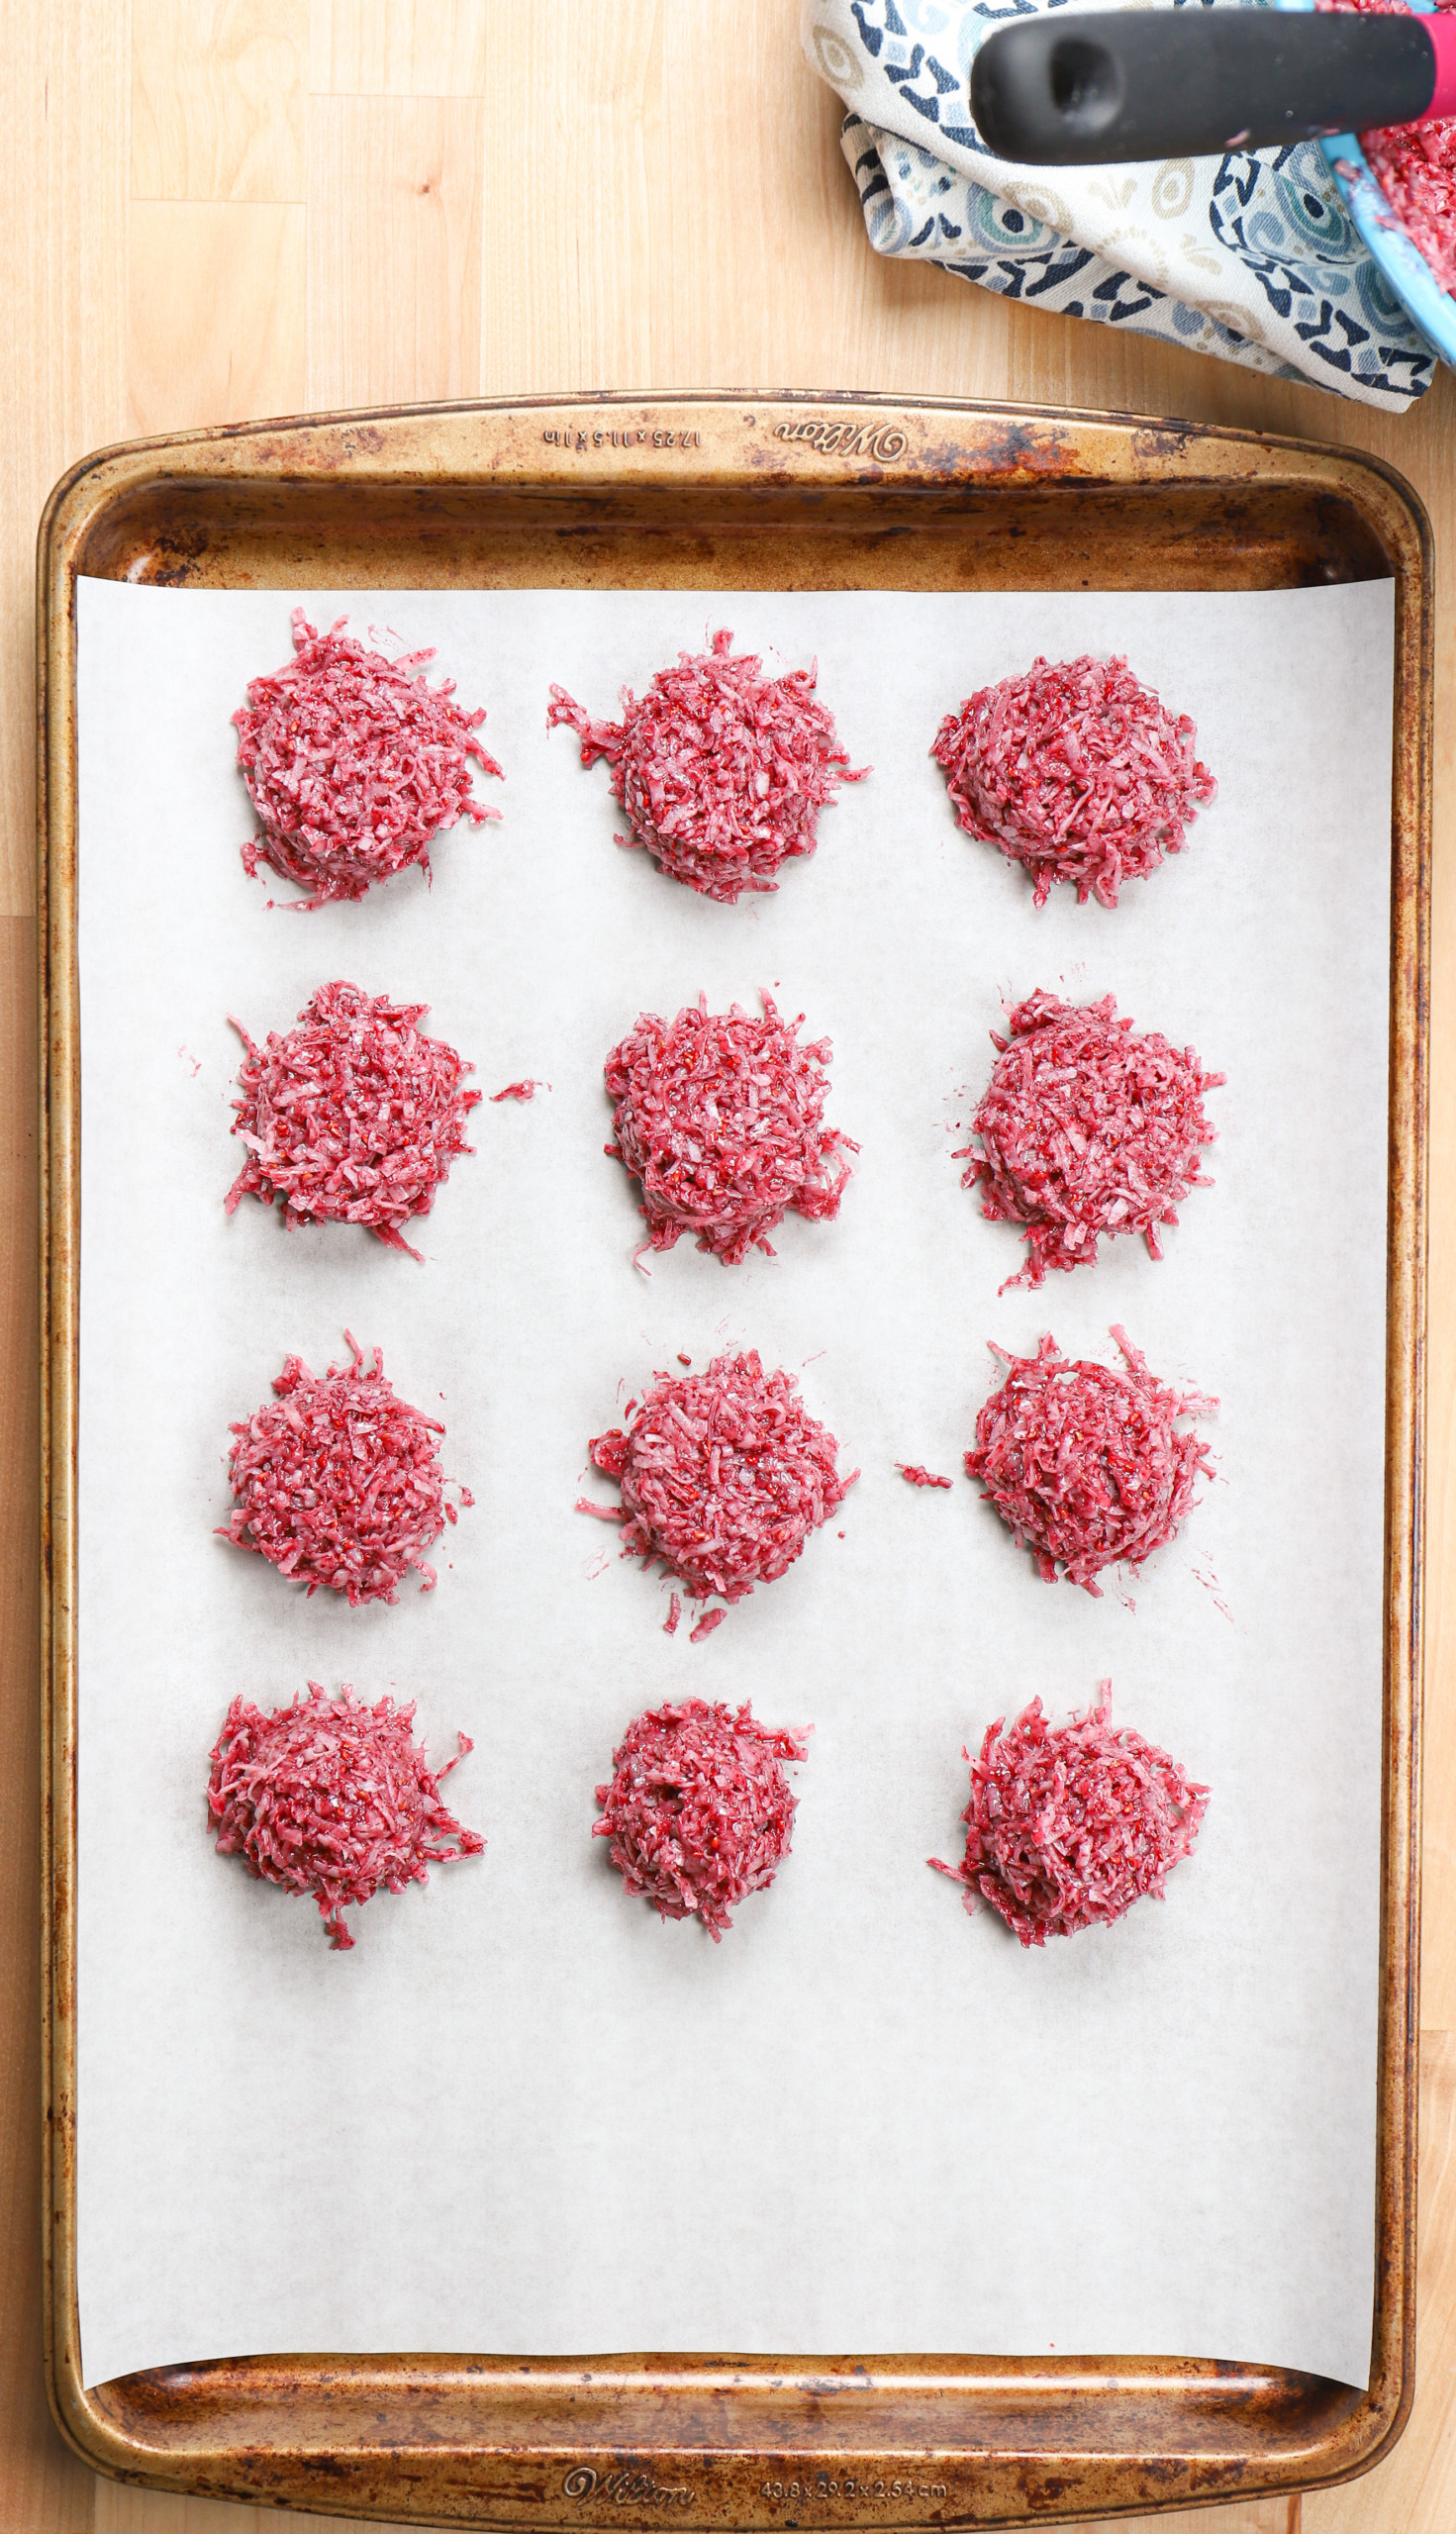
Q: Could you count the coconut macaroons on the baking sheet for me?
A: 12